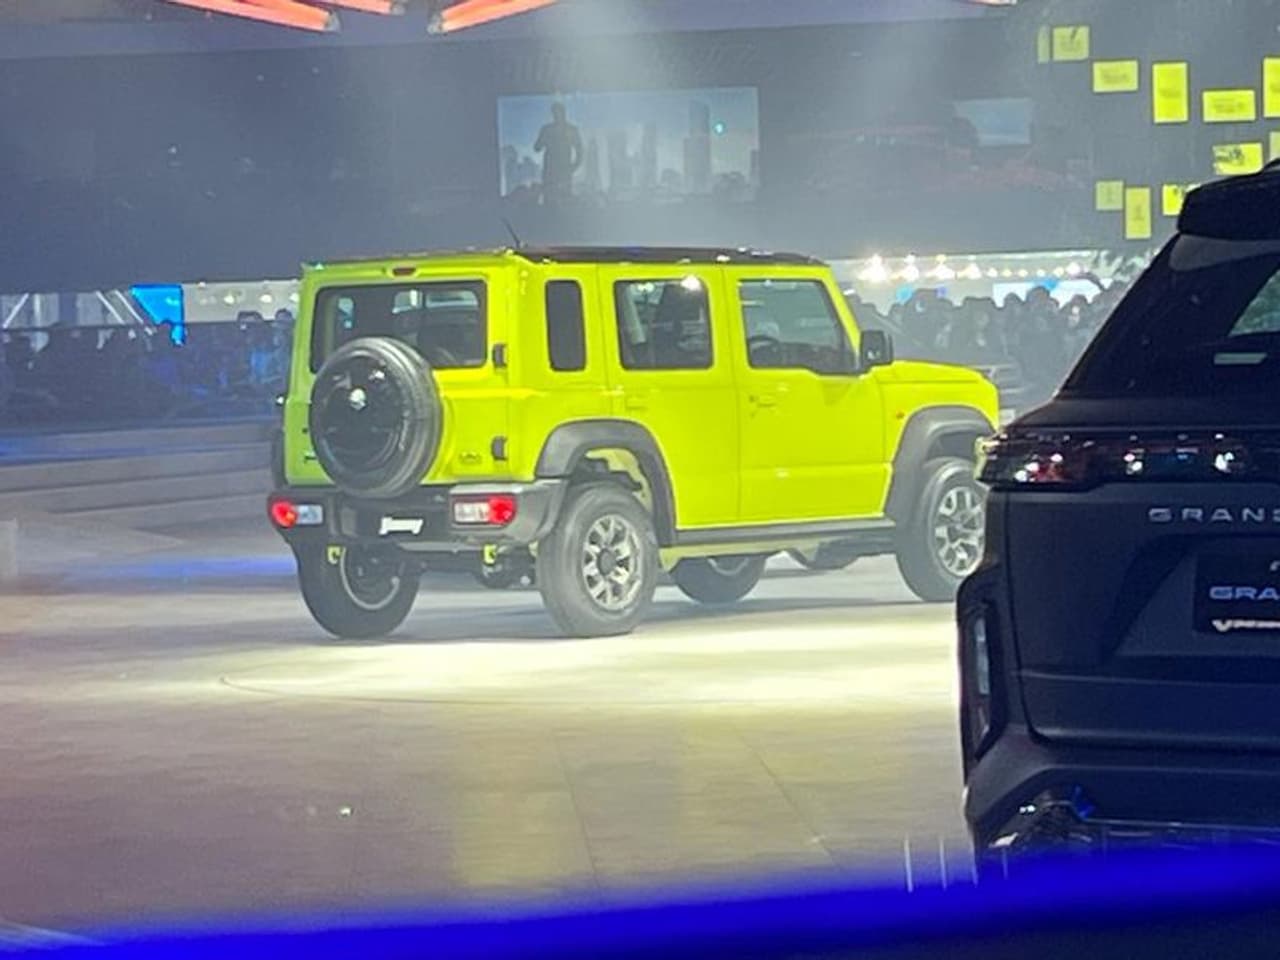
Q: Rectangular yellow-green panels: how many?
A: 11